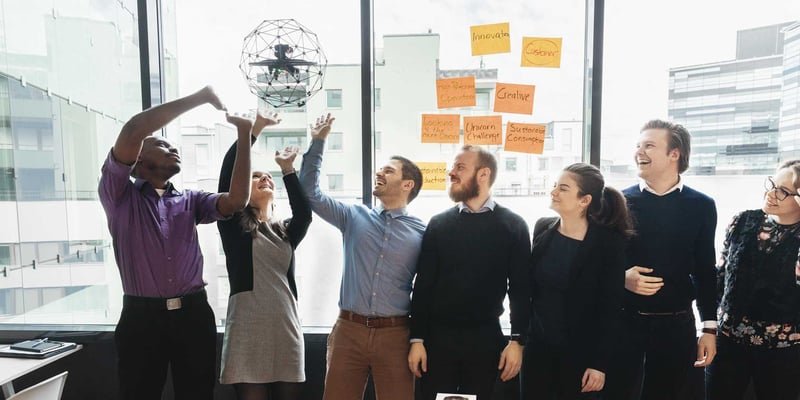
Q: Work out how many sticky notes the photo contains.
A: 8